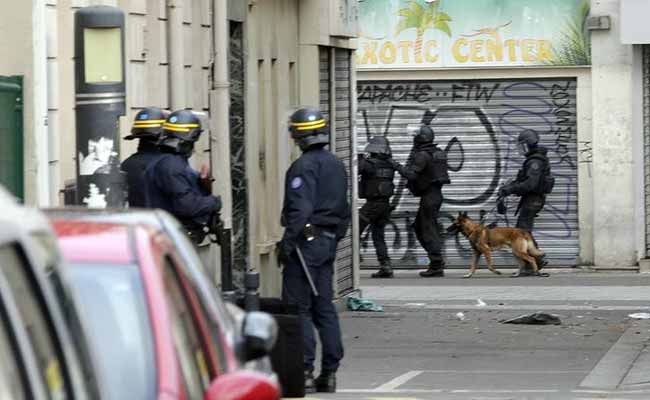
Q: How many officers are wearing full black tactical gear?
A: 3